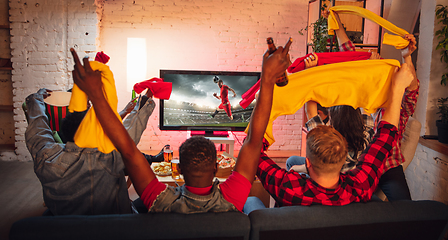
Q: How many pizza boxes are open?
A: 1